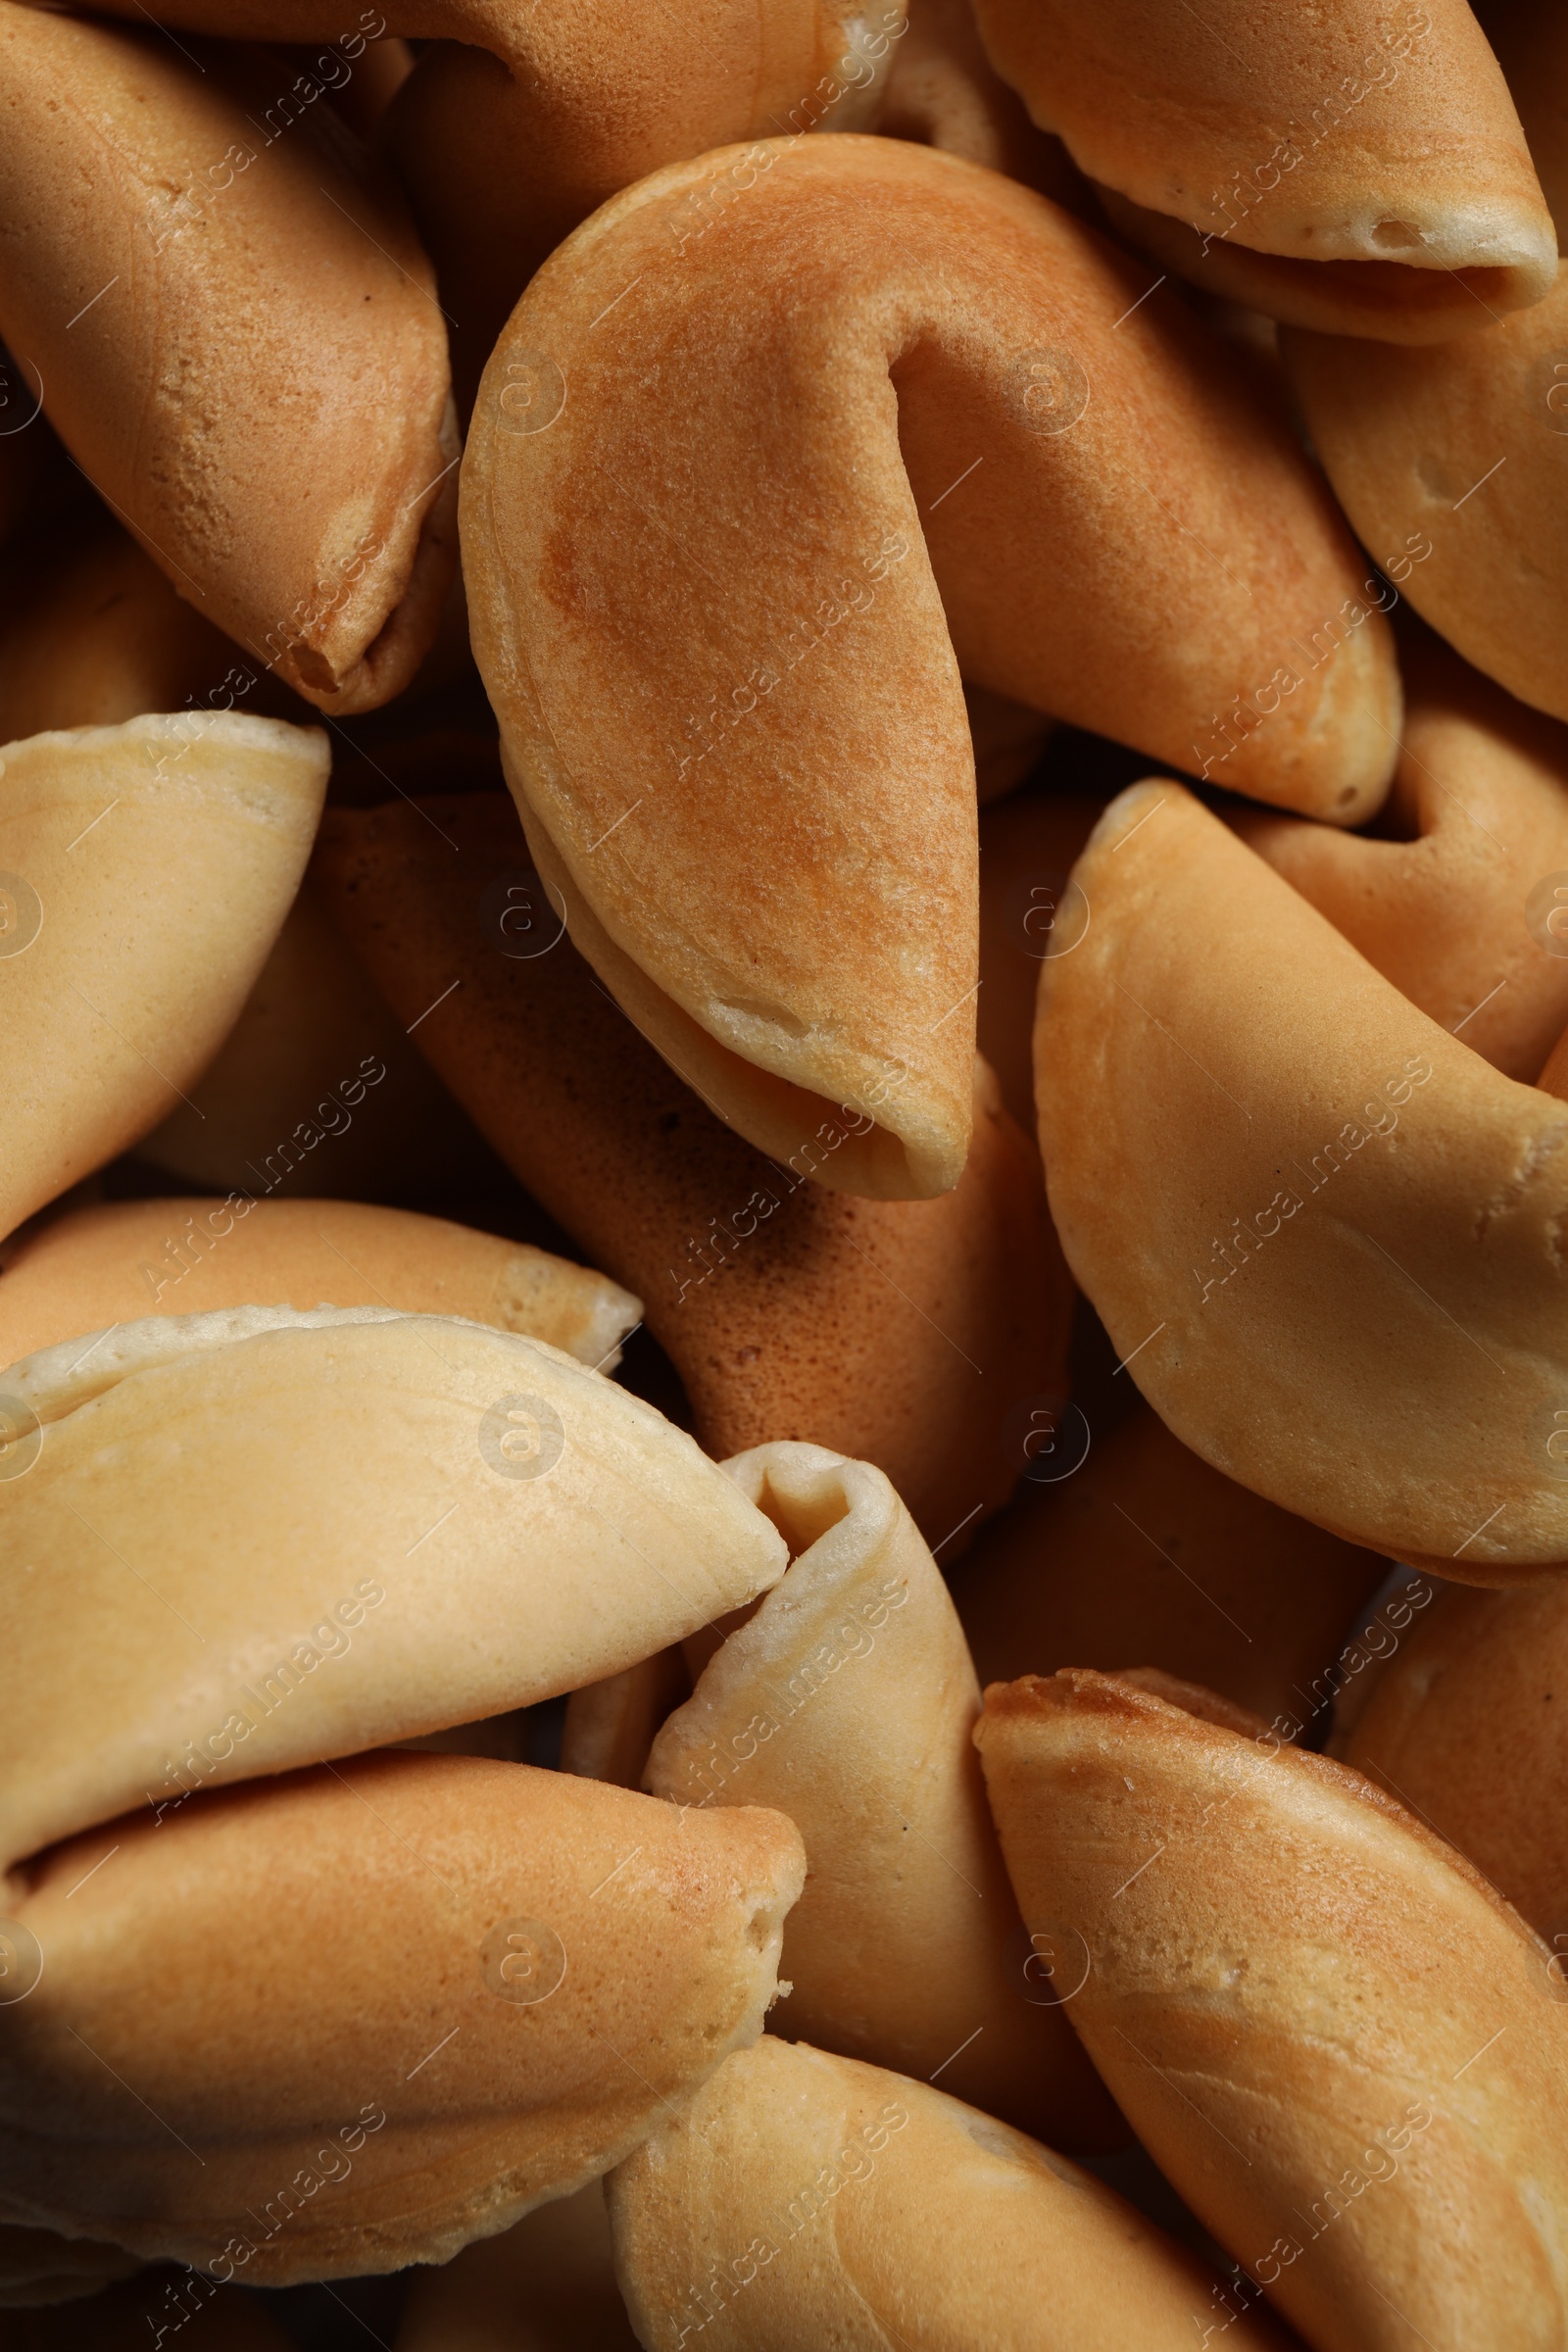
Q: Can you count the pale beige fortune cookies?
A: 3